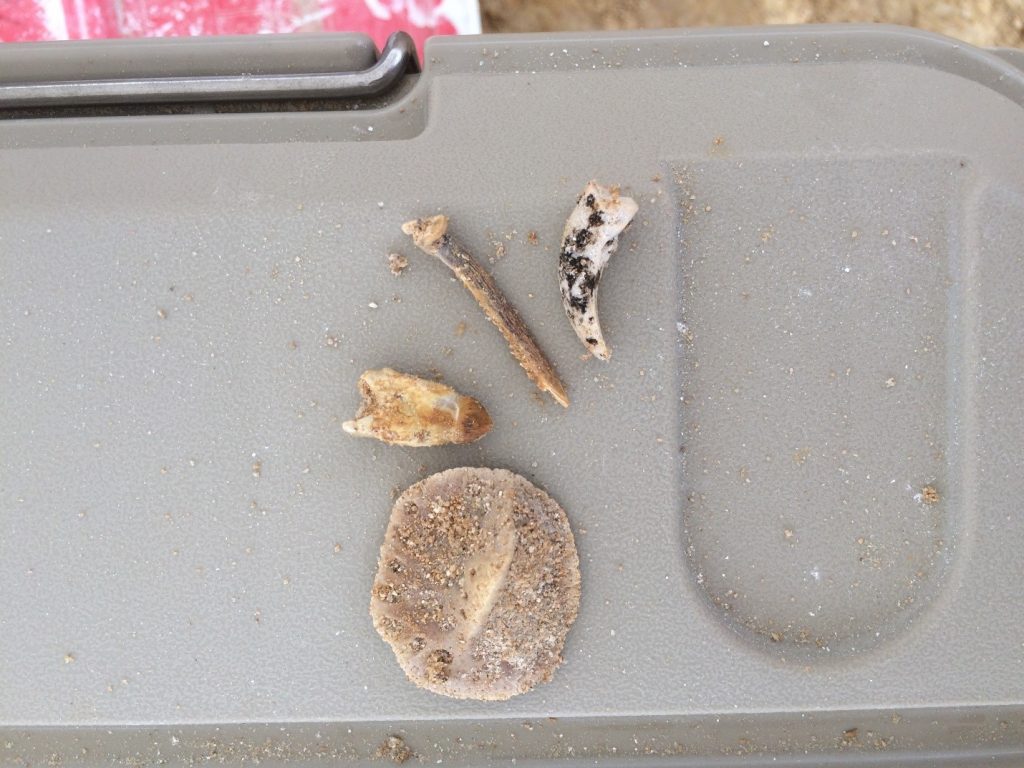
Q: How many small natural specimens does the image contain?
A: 4